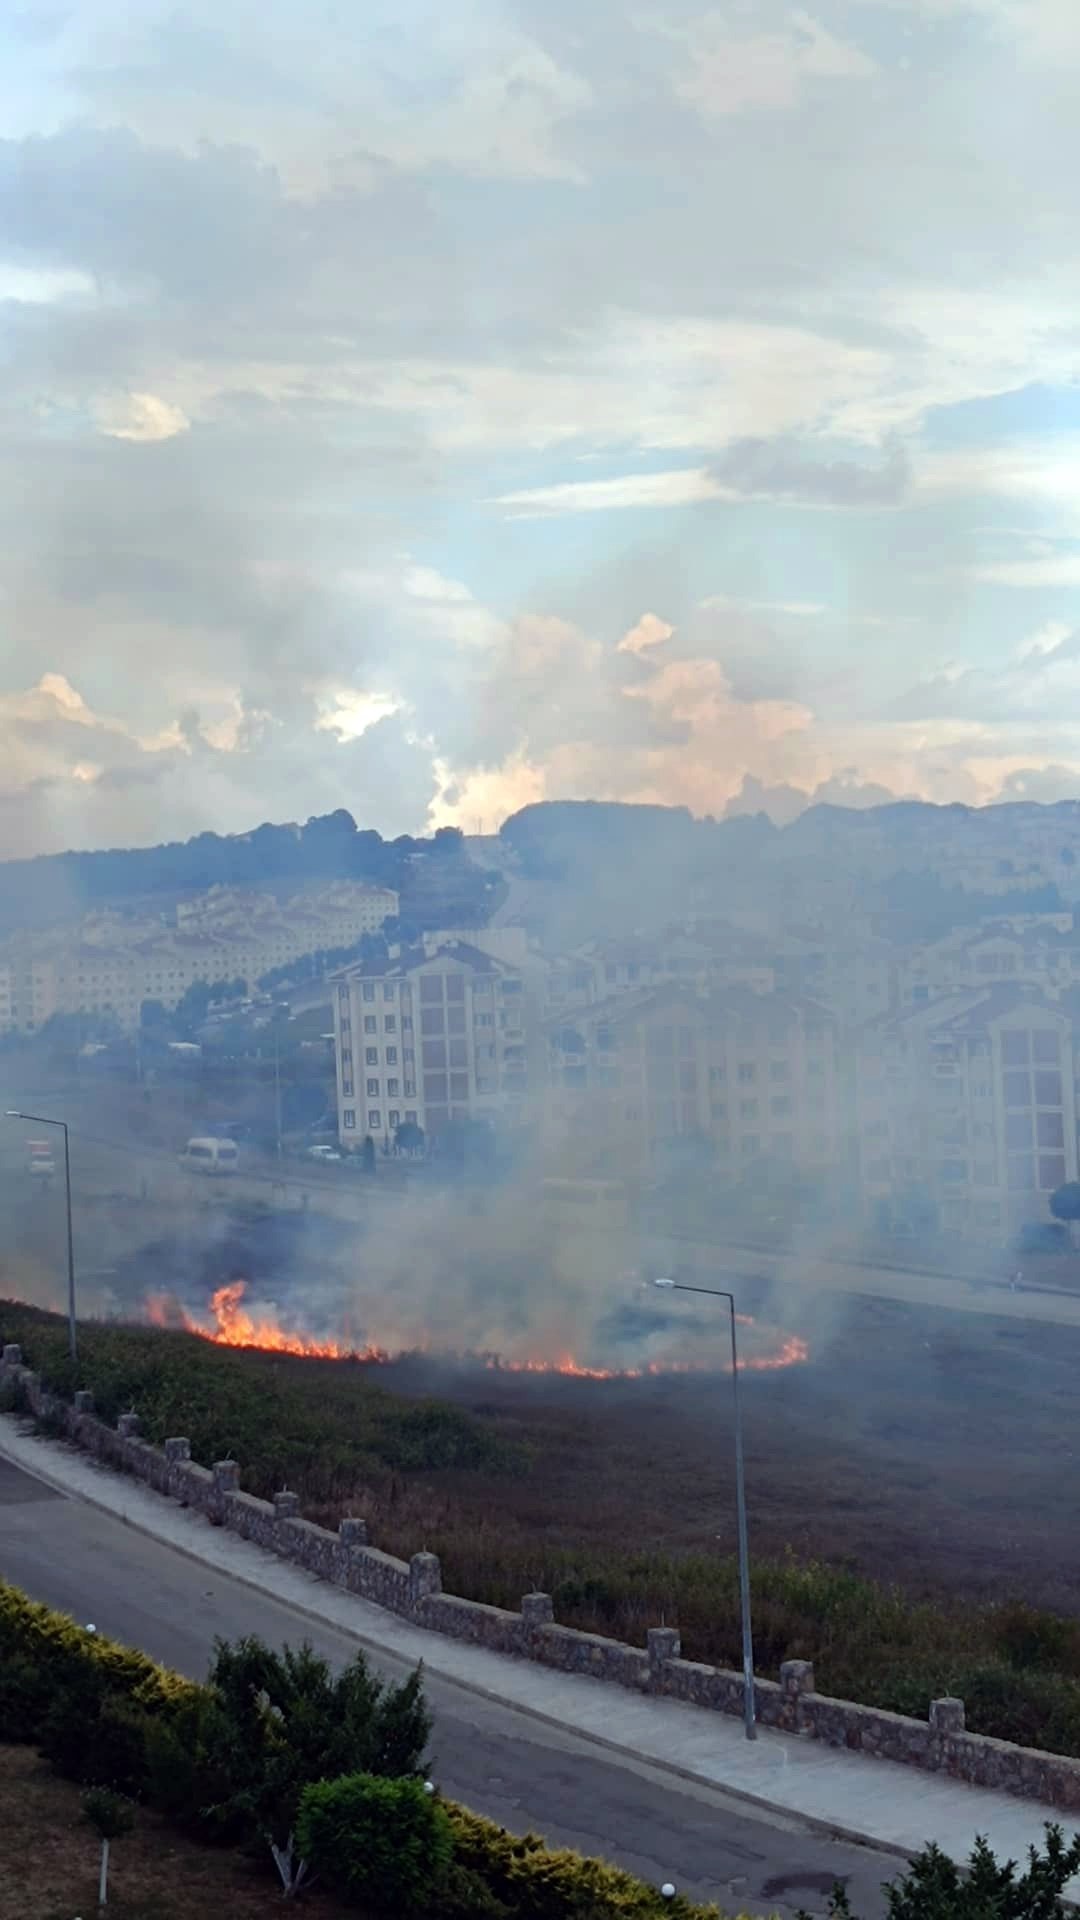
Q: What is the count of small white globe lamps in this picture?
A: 3